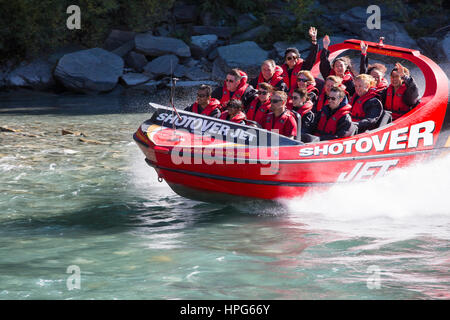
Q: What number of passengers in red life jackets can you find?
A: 15